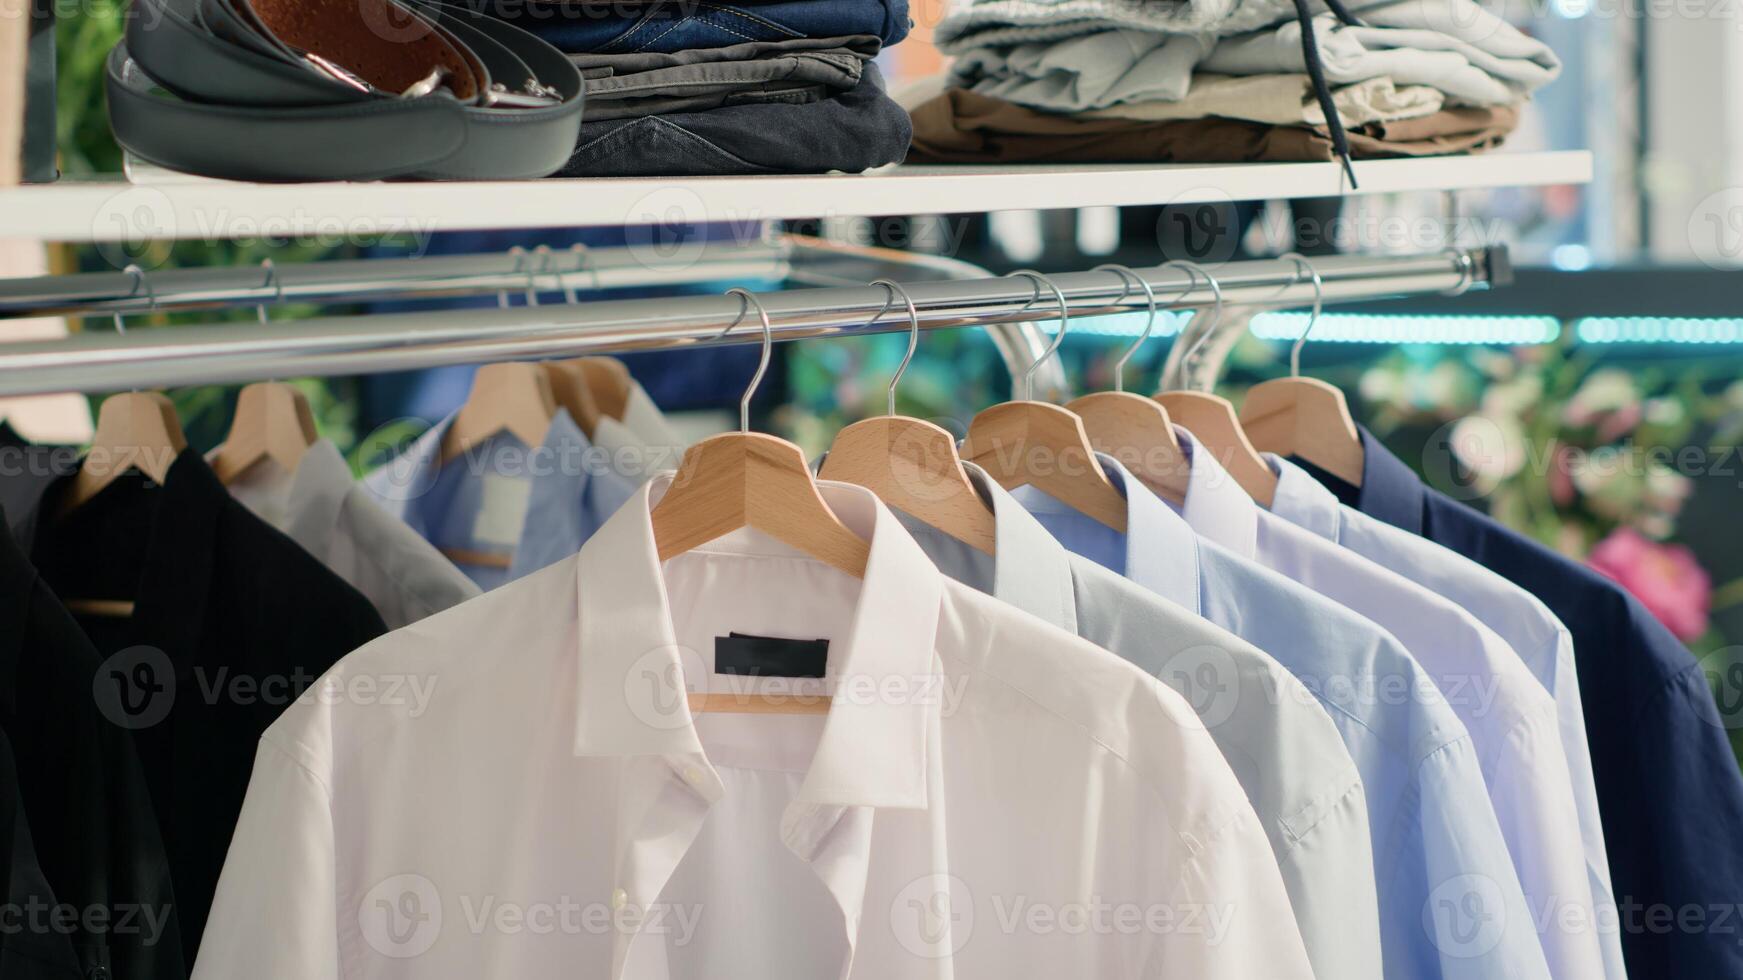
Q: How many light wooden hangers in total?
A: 11